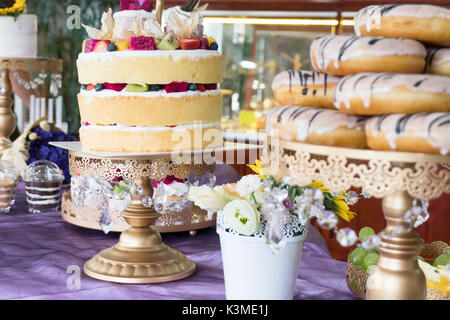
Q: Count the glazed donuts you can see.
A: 7